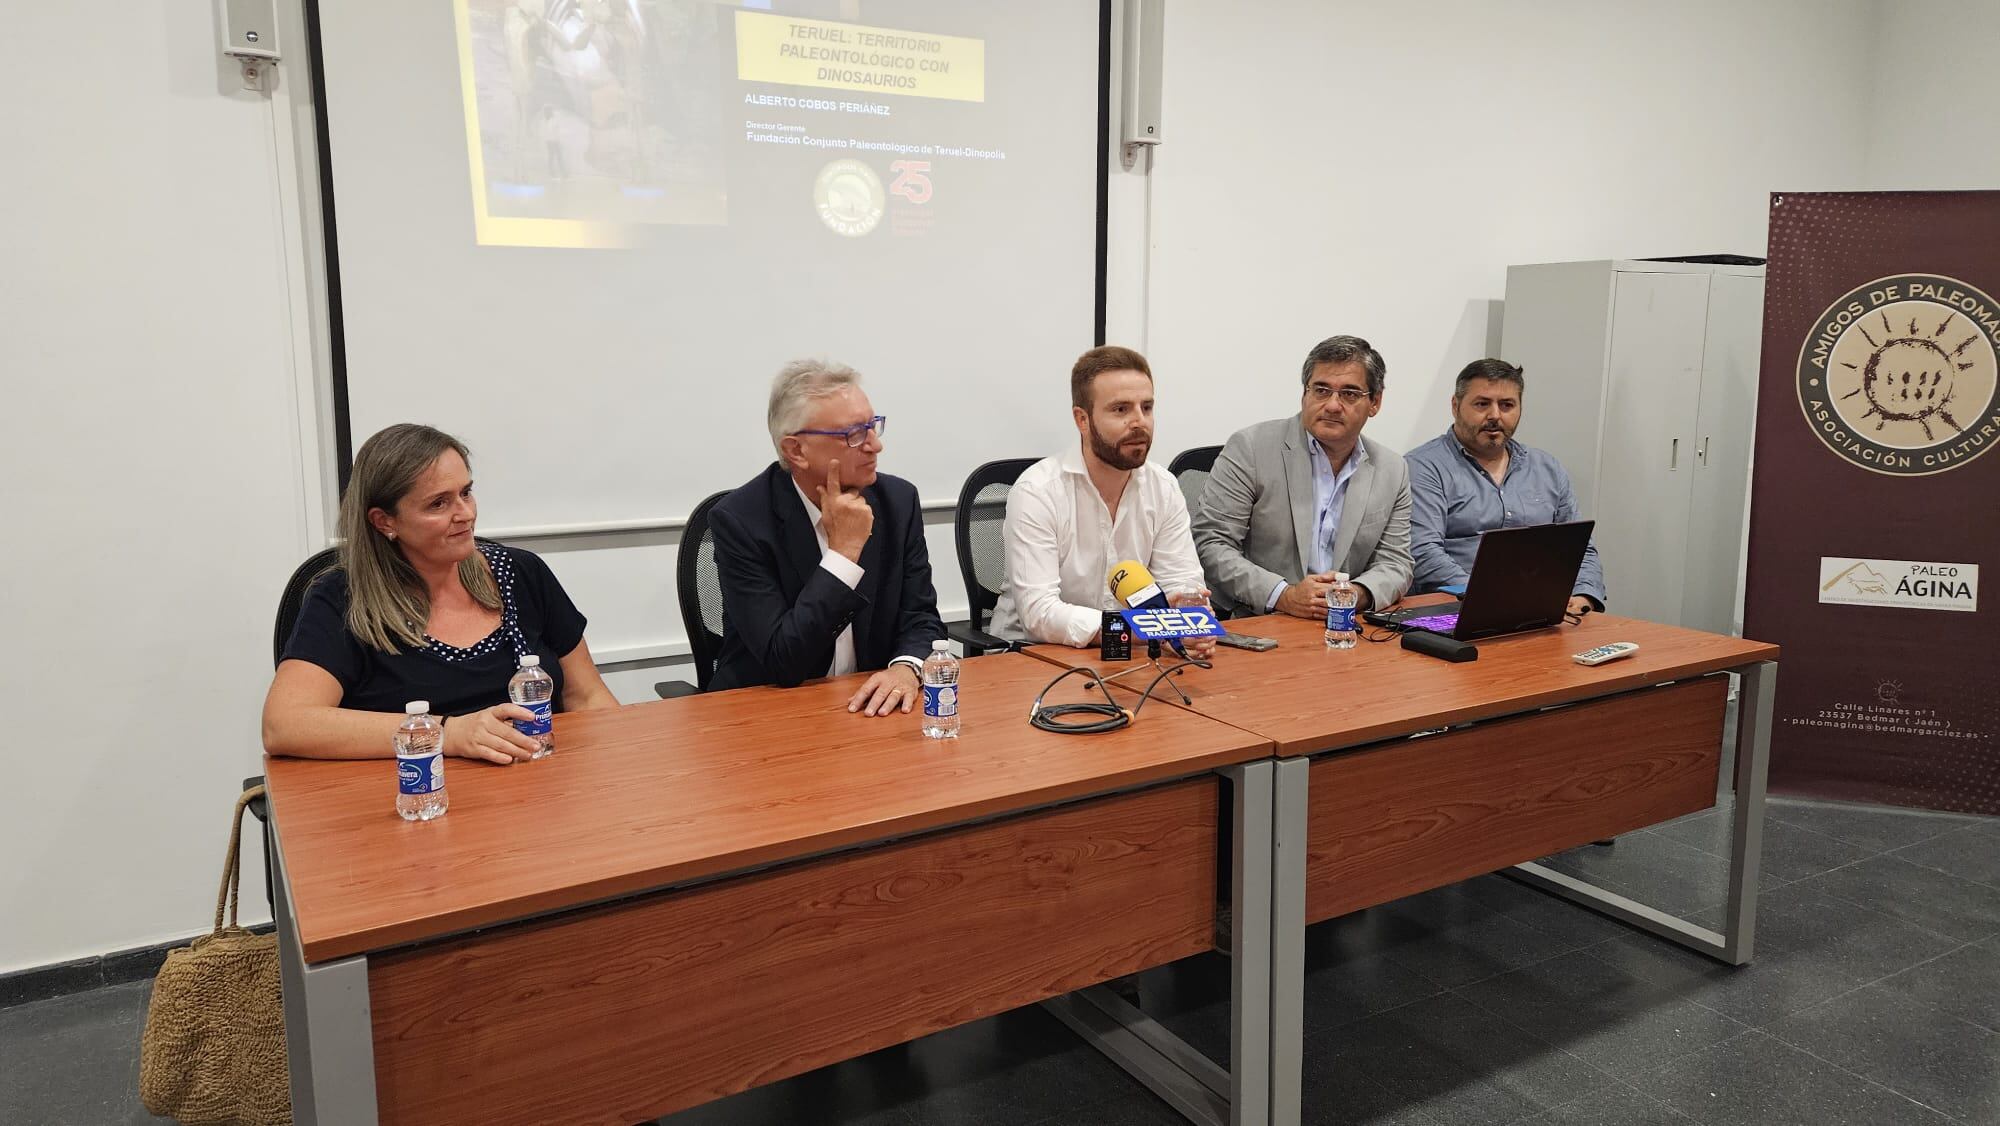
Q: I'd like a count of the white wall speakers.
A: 2